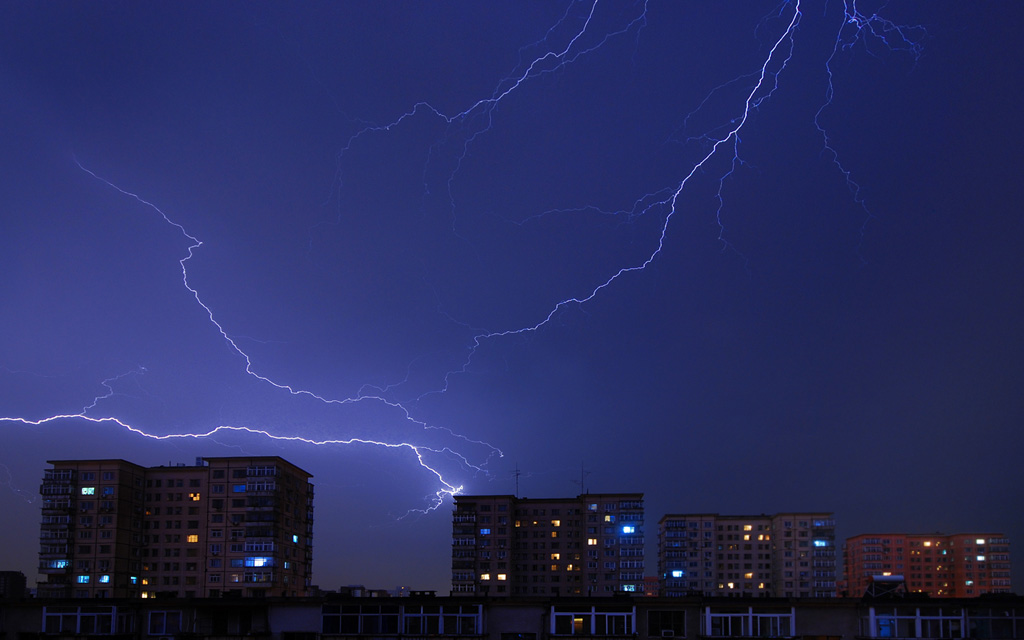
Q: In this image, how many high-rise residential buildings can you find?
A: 4